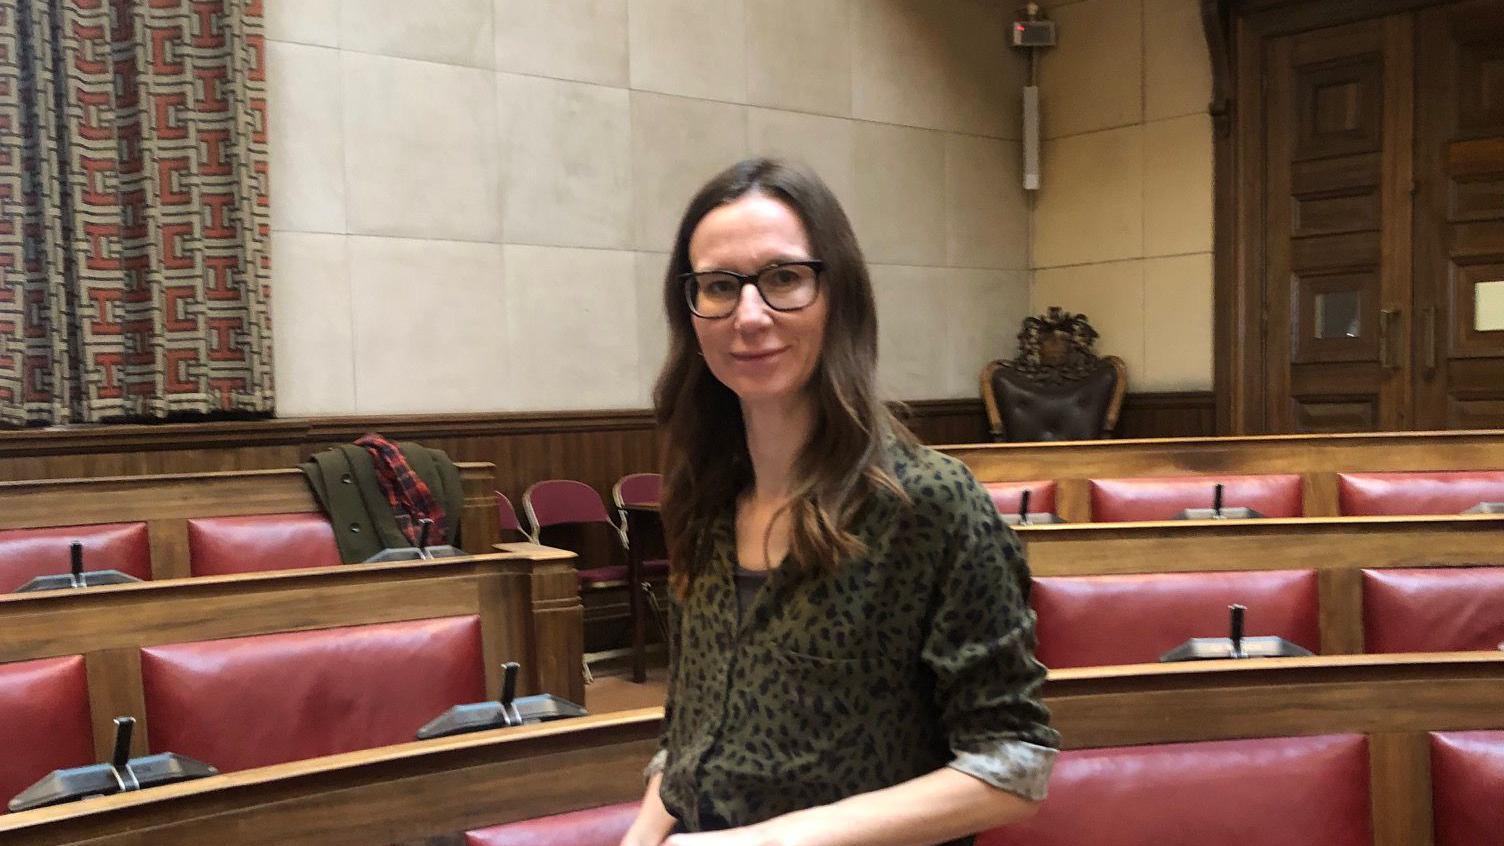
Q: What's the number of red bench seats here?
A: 12